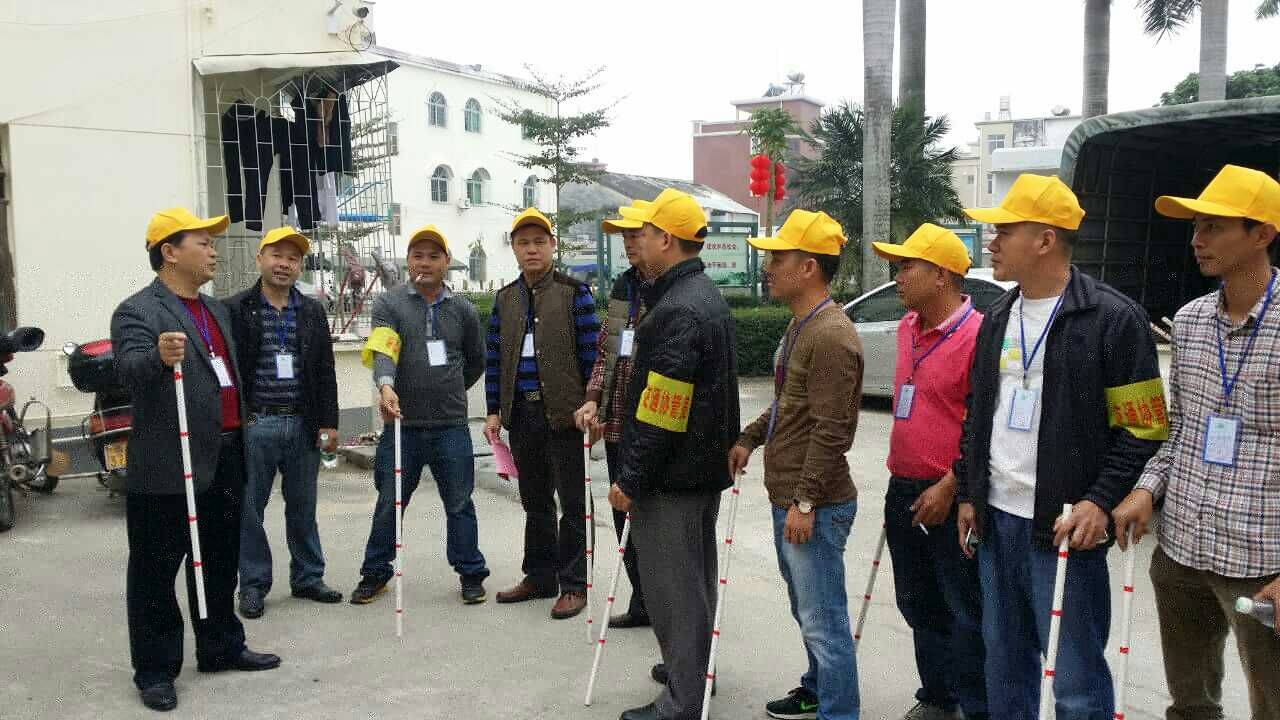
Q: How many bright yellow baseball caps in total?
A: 10